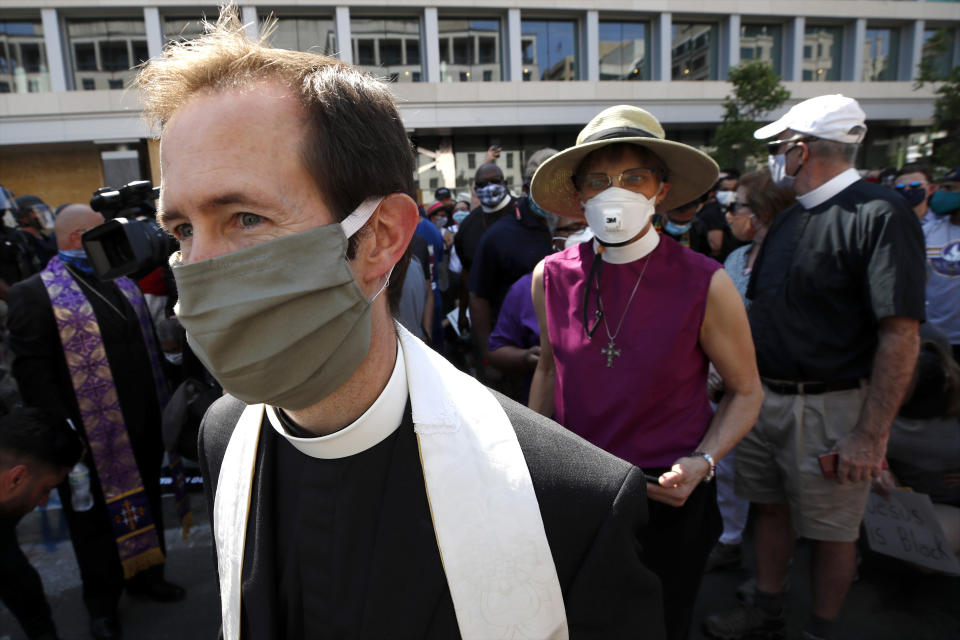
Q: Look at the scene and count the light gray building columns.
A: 12